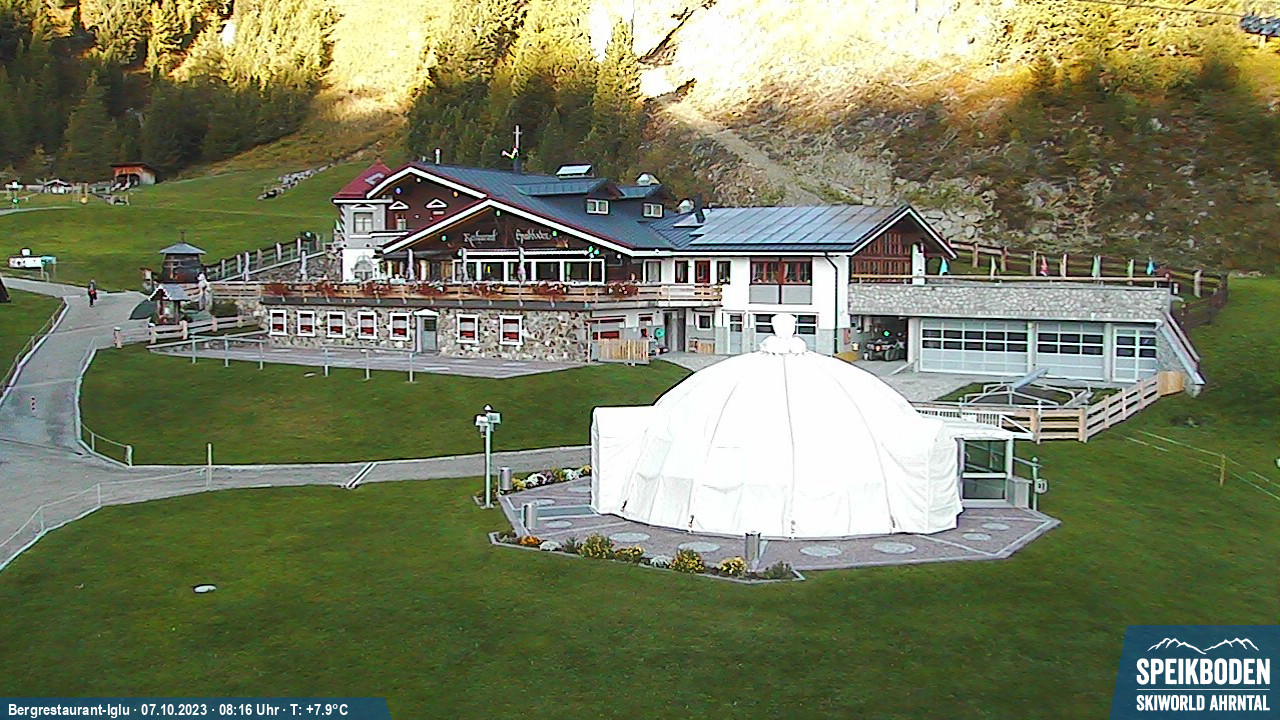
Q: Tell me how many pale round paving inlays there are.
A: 9